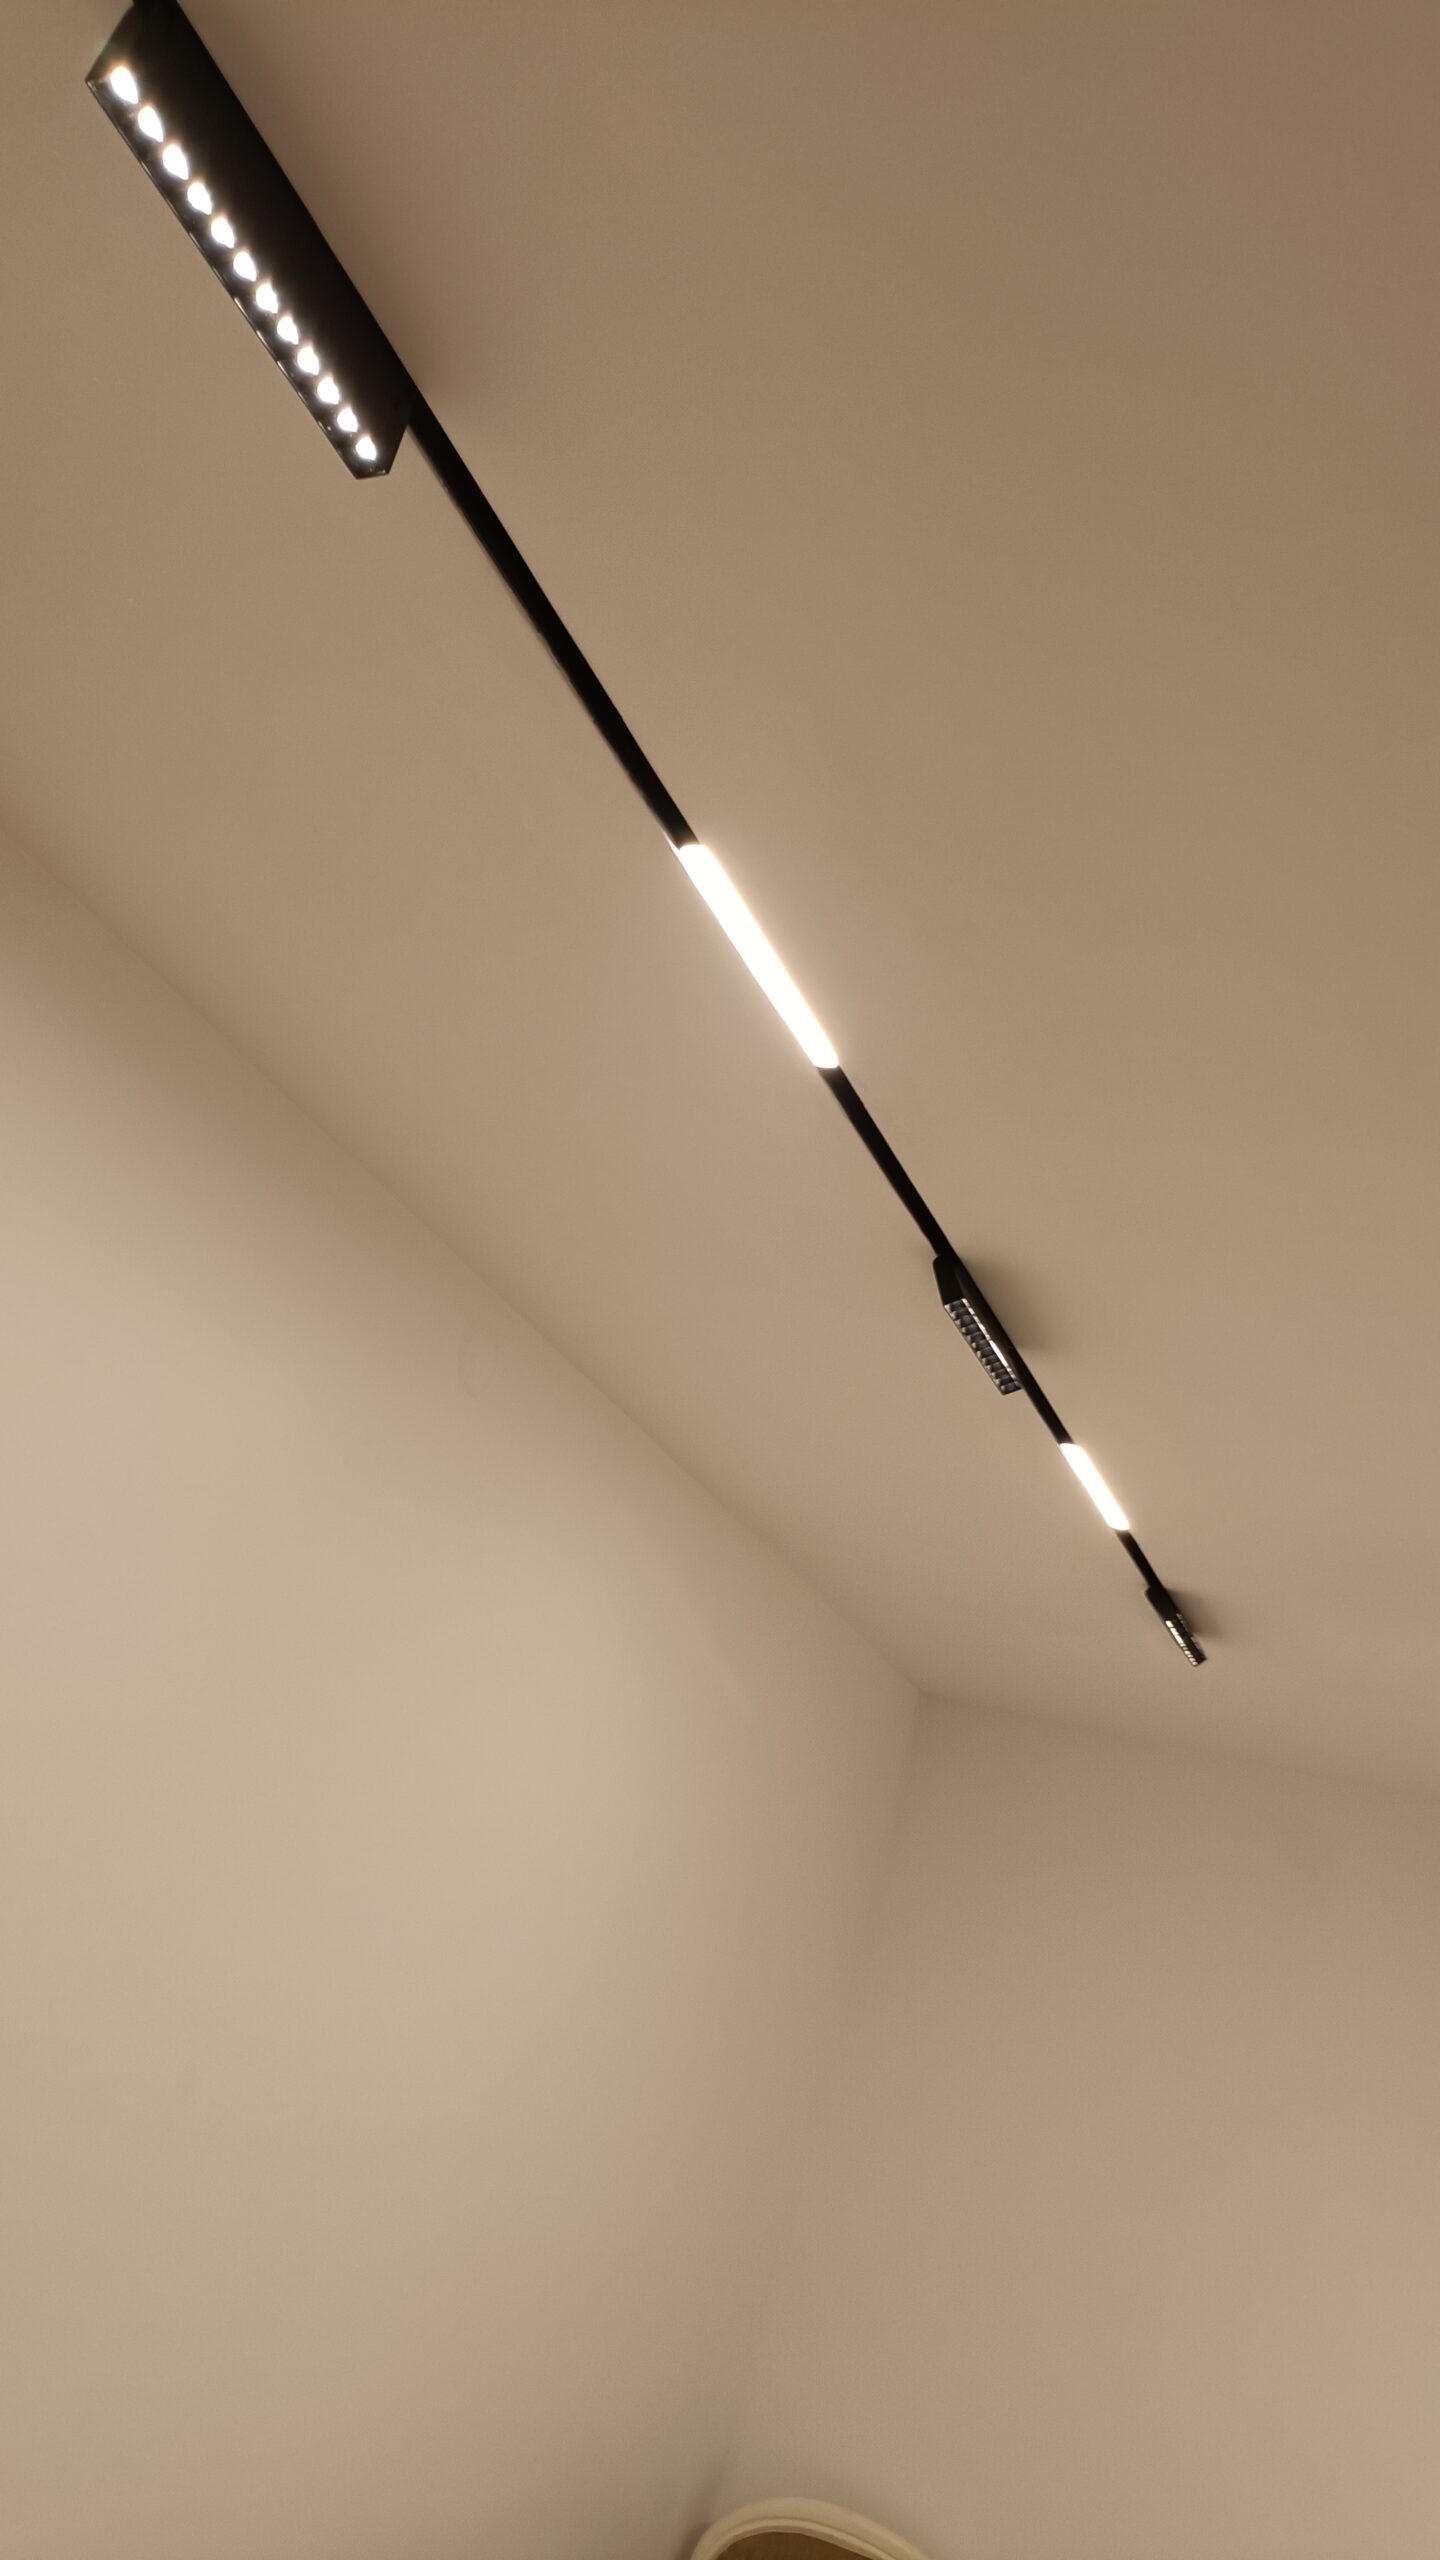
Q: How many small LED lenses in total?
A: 12